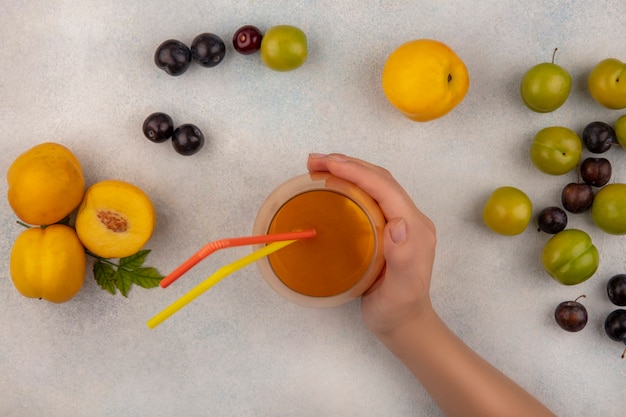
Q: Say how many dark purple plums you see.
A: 11